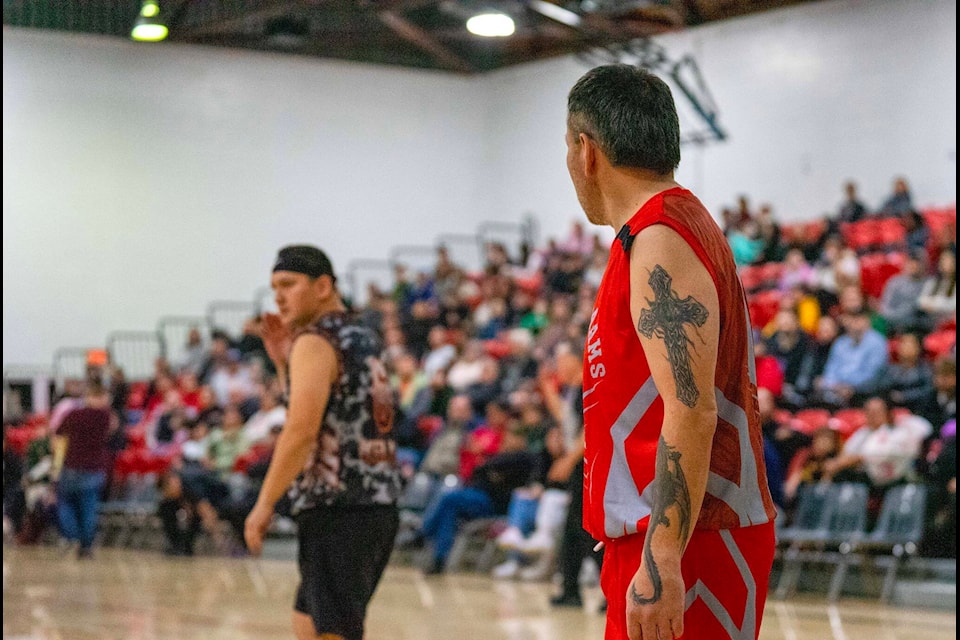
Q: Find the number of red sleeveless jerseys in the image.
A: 1